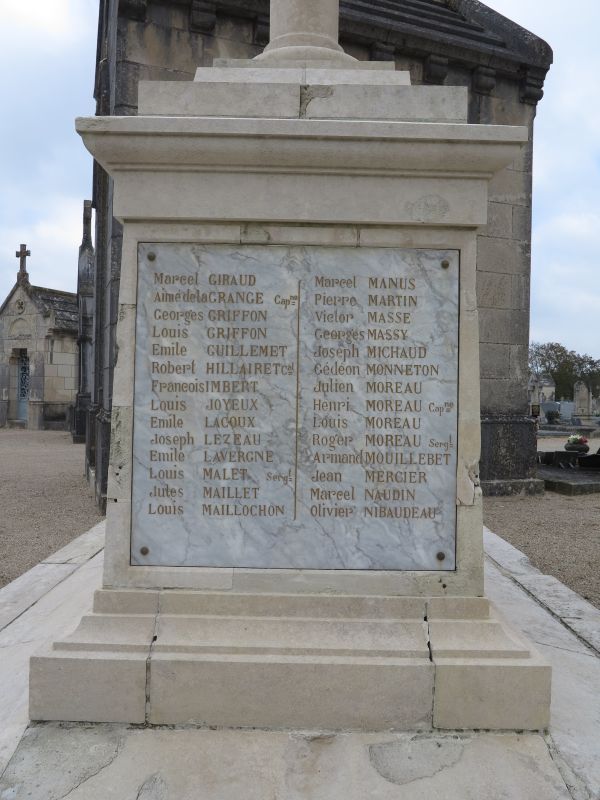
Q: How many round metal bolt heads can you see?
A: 4